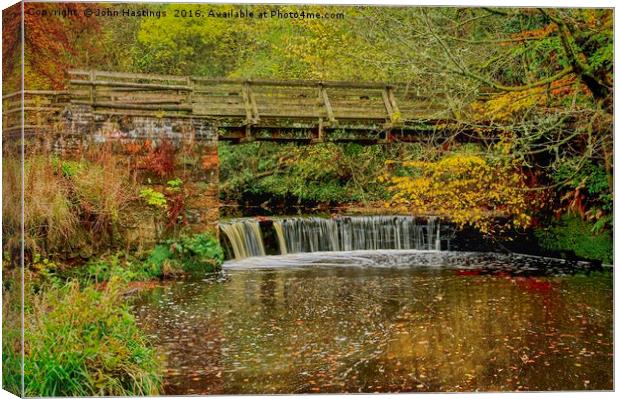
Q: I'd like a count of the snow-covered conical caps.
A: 0